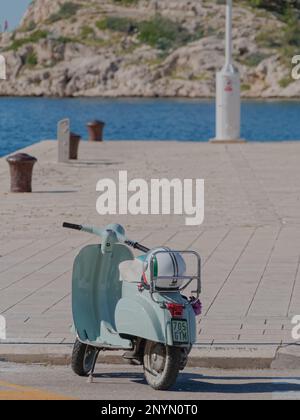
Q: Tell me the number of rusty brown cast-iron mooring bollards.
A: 3